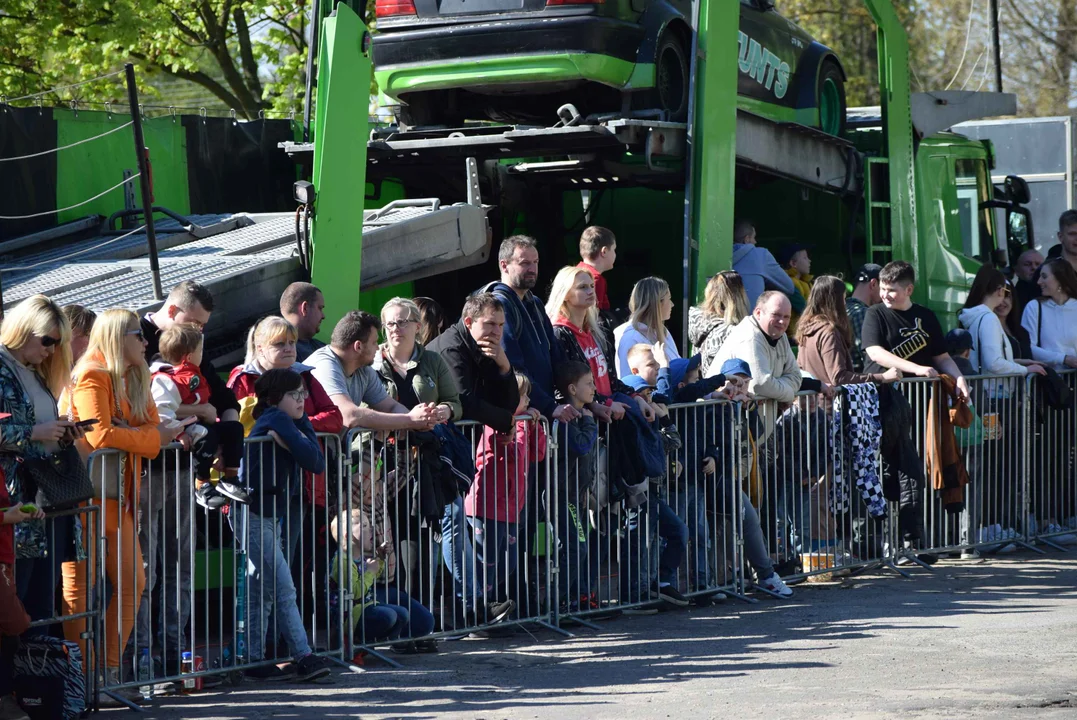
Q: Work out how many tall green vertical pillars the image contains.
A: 3